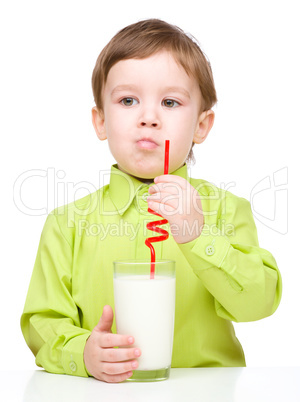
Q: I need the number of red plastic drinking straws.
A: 1